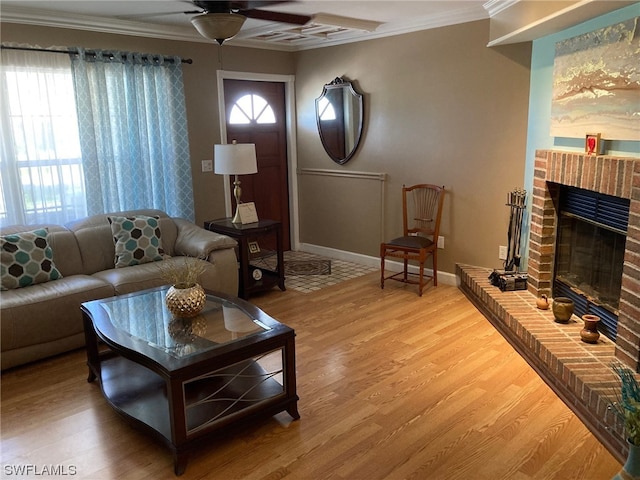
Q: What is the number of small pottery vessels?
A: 3